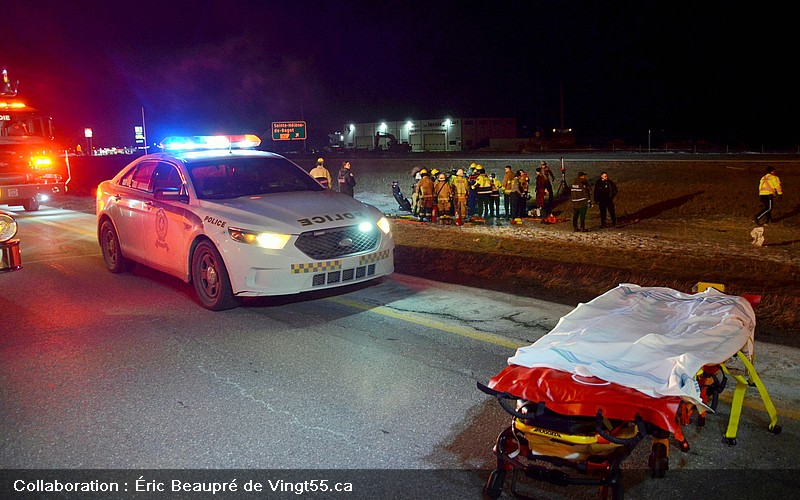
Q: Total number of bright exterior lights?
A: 4